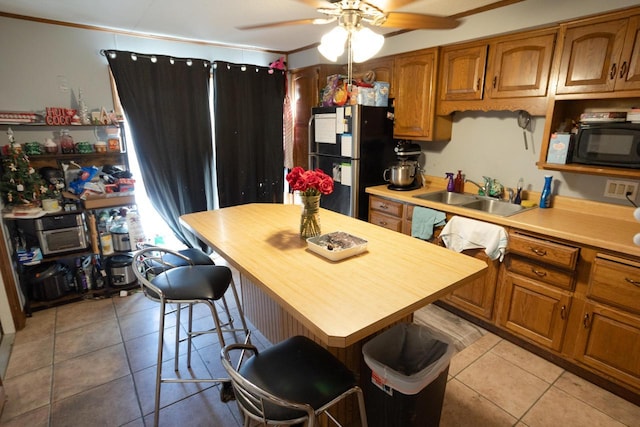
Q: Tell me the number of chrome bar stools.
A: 3